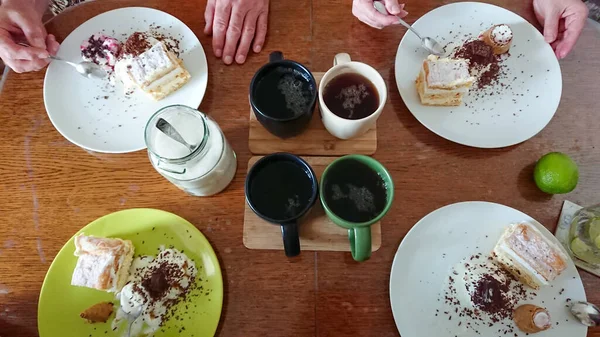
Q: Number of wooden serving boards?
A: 2